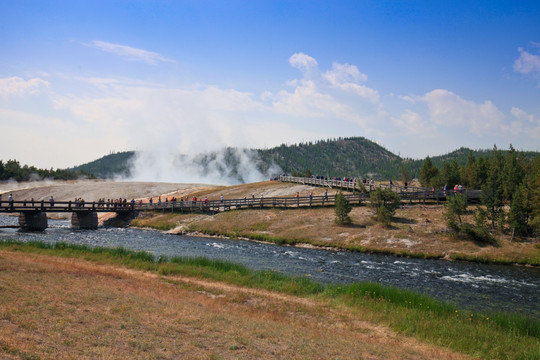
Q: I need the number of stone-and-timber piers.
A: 2